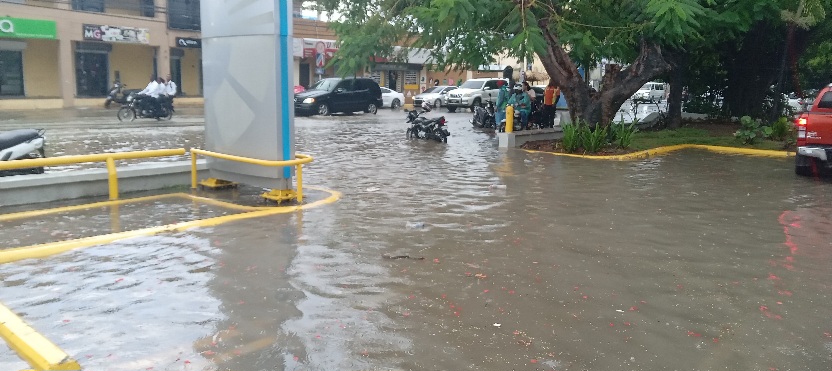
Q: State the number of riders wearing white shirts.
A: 3